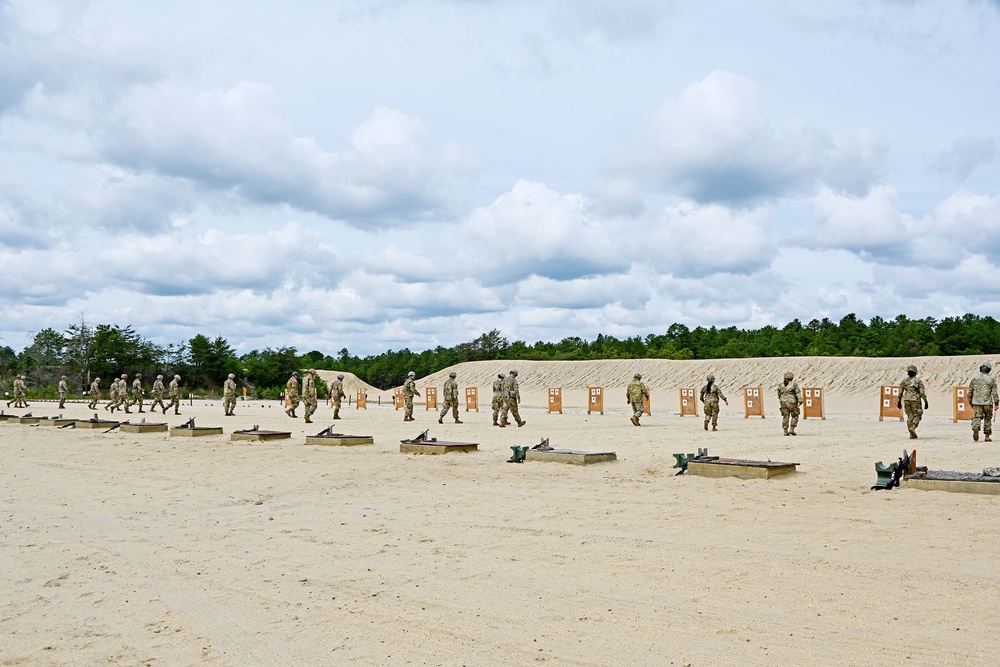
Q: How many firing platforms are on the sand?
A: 12